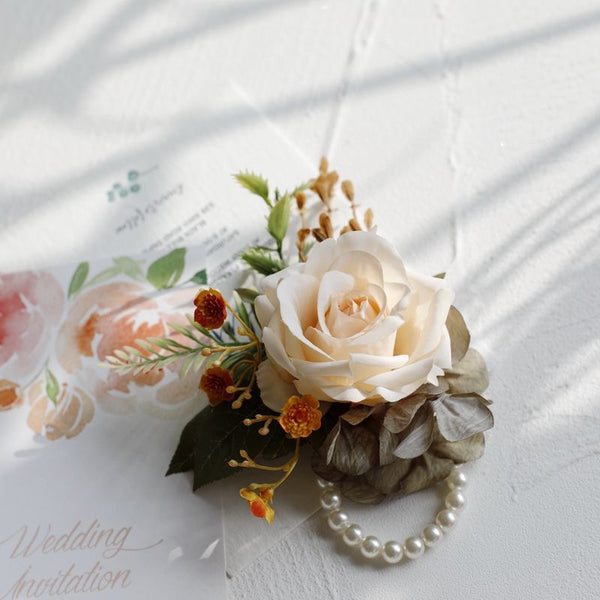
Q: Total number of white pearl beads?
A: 11